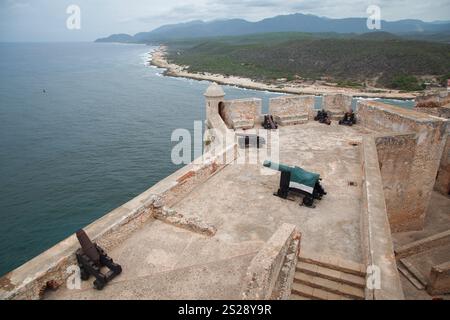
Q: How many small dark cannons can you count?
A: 5